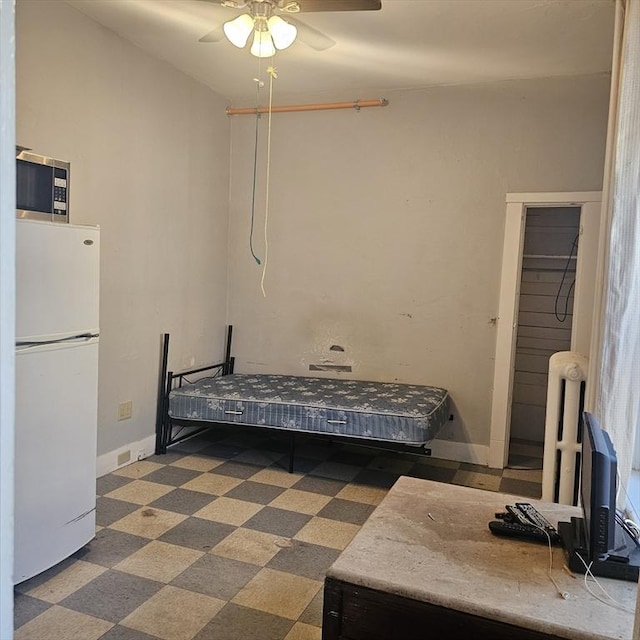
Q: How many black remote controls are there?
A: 3